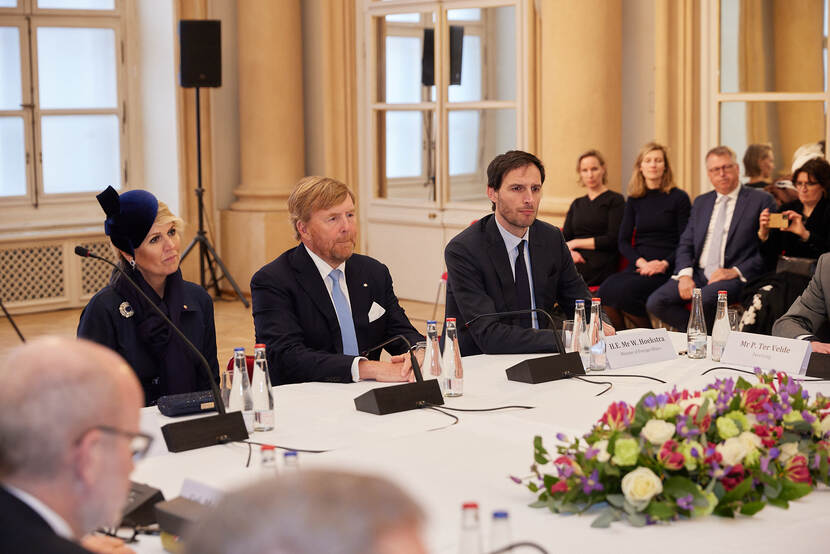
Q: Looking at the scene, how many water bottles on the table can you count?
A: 12